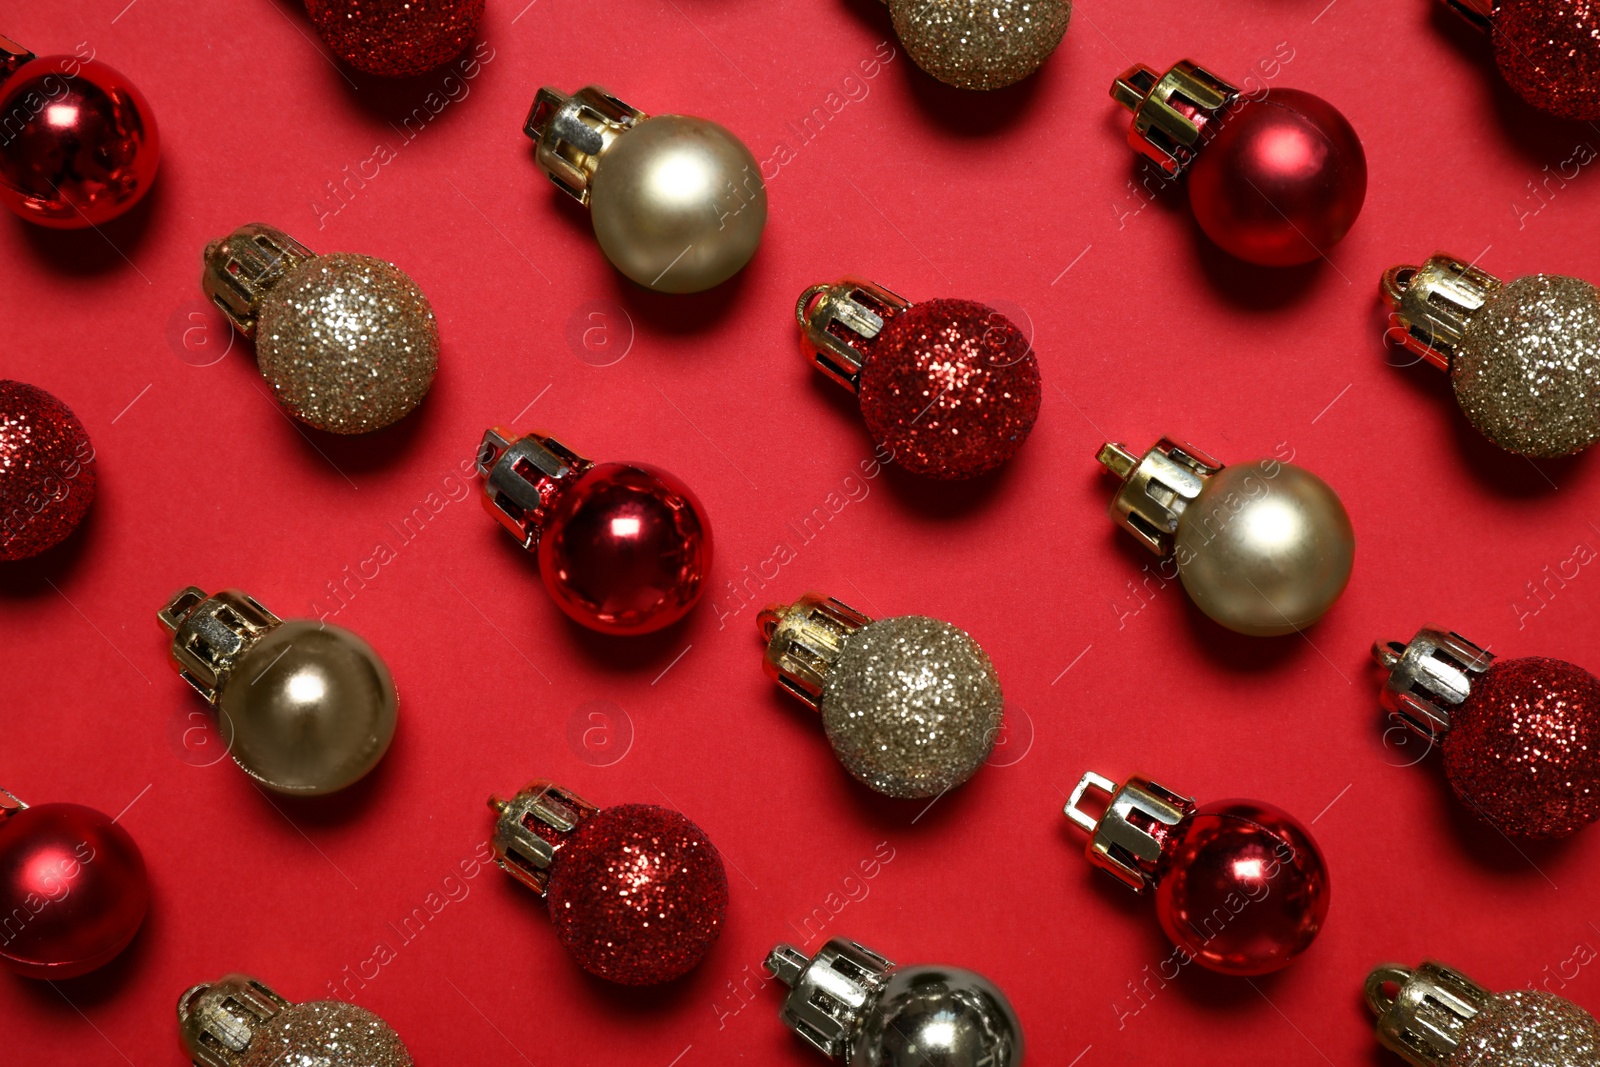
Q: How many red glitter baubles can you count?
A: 6